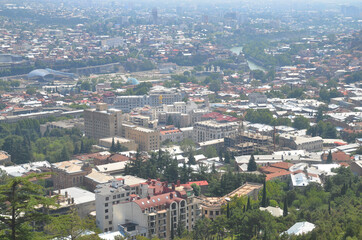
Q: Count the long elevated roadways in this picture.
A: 1